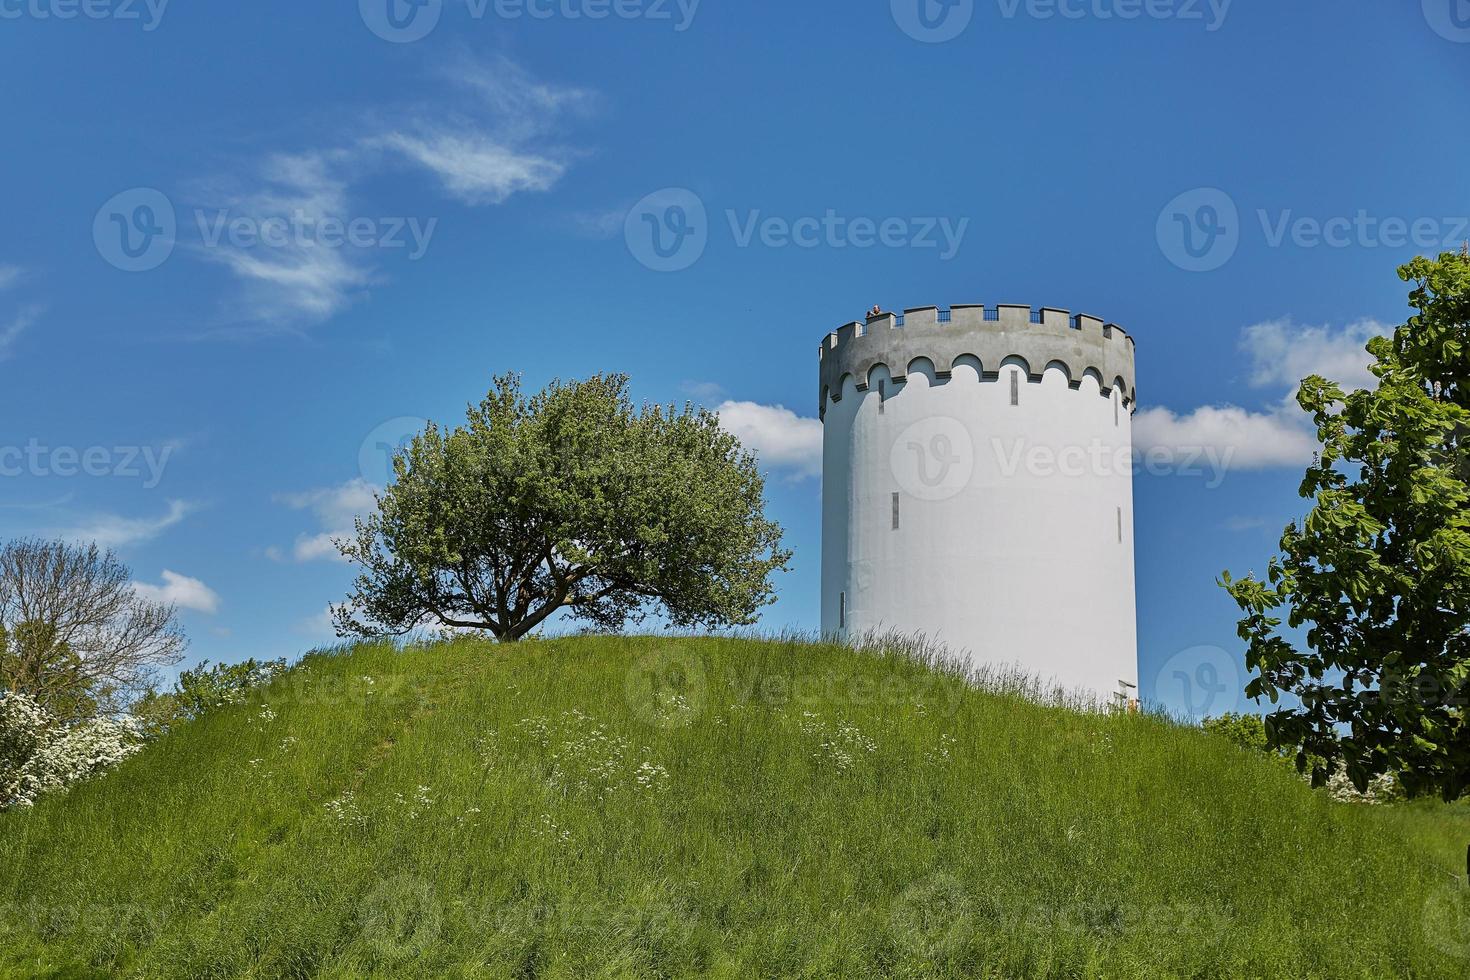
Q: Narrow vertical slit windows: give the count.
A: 6